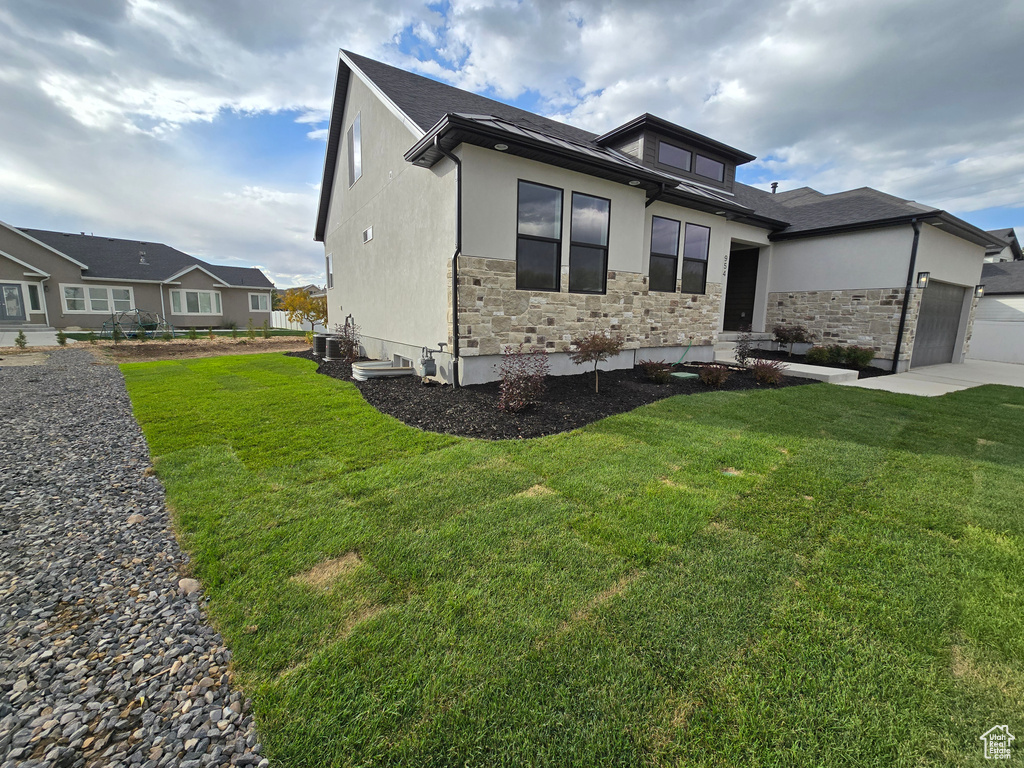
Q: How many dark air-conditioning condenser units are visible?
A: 2